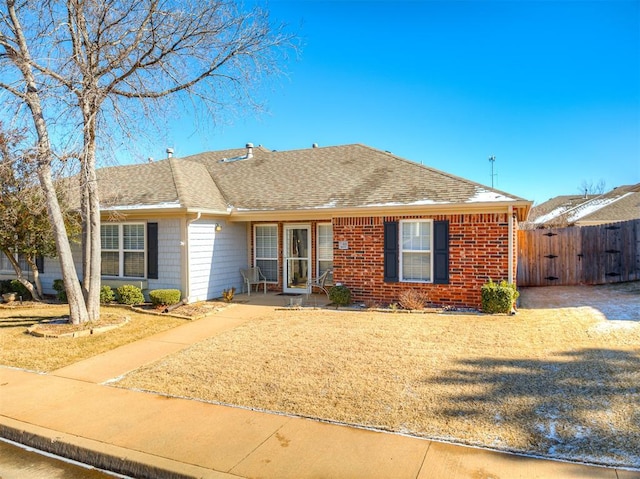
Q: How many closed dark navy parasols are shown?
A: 0